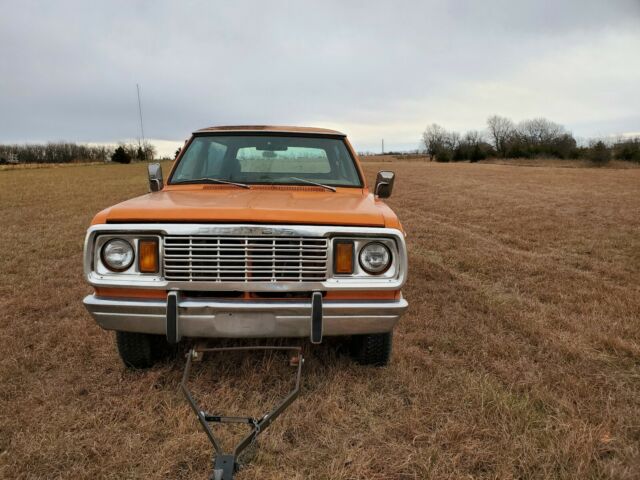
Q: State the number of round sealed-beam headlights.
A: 2